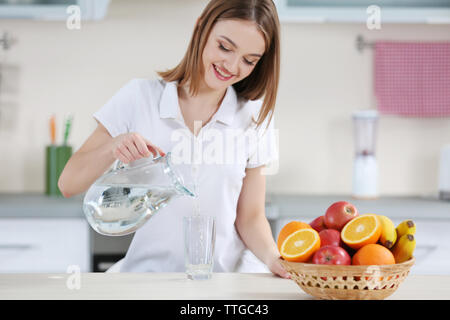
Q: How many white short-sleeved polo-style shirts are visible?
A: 1